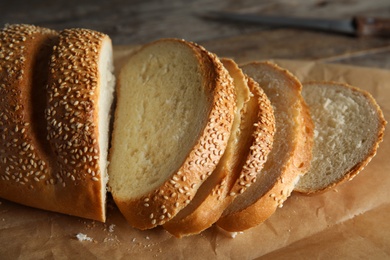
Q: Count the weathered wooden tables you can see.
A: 1